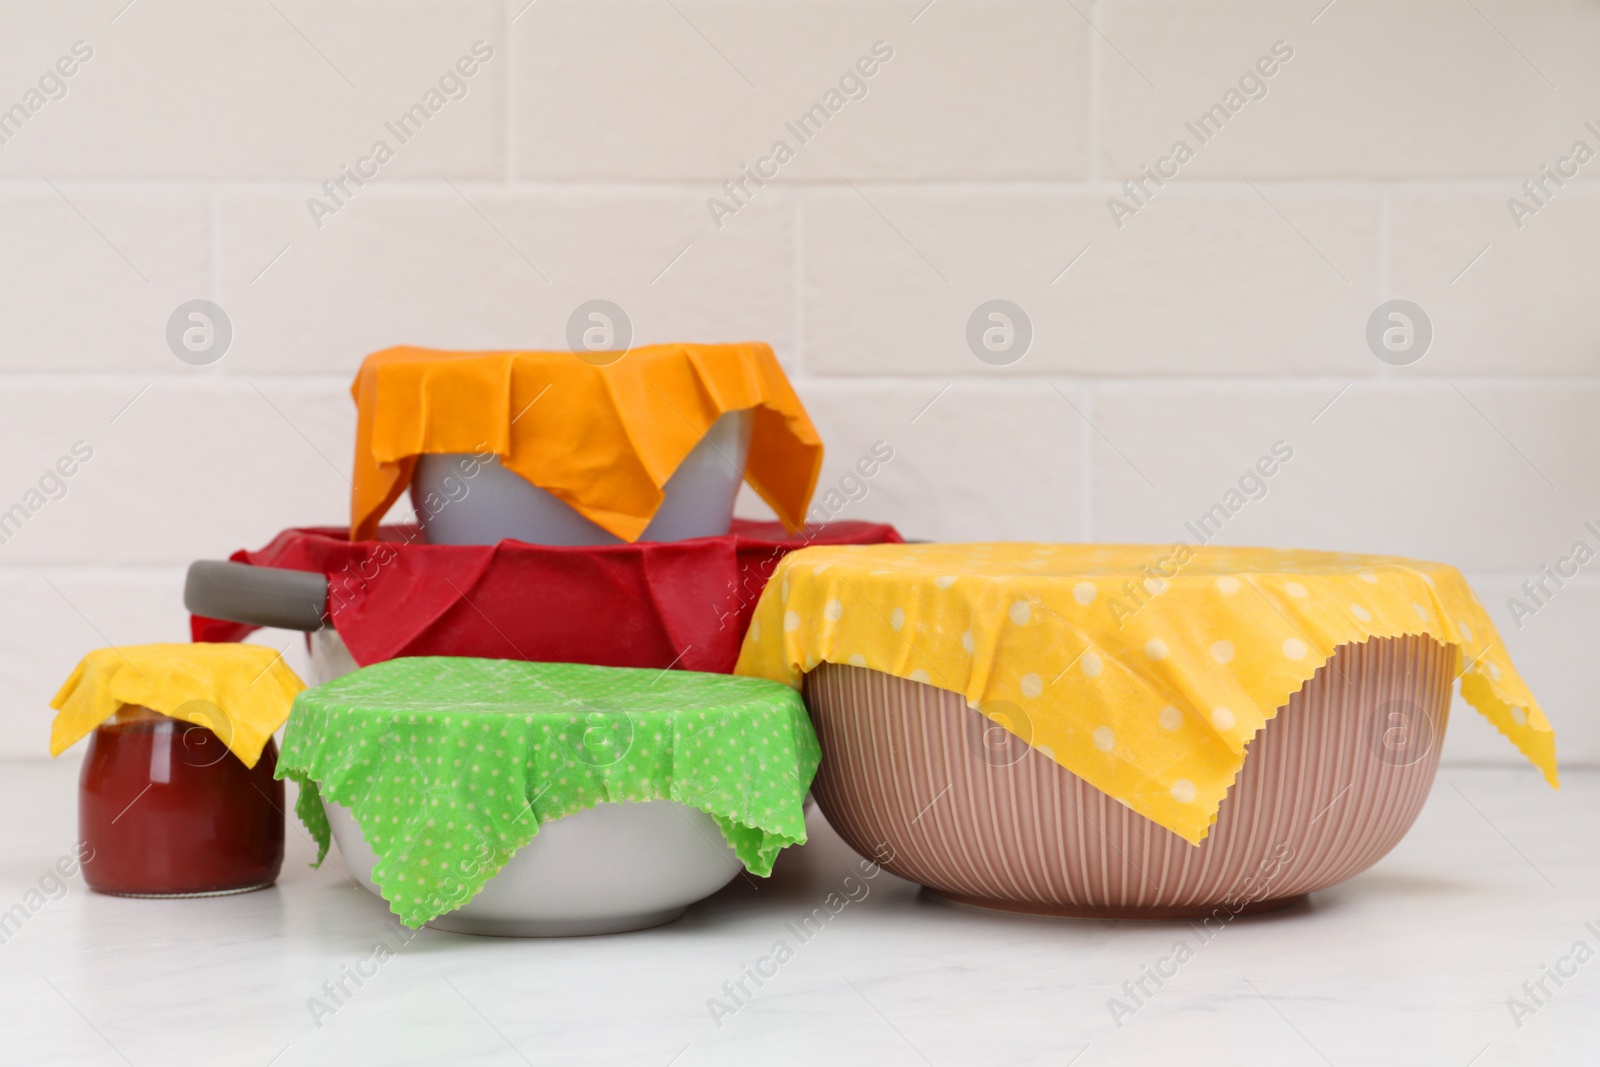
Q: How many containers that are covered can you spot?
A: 5